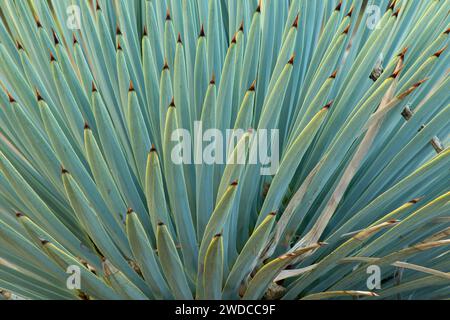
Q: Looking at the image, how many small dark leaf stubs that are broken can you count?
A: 3